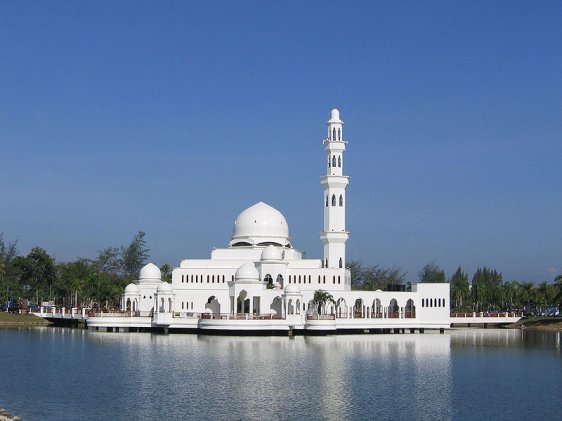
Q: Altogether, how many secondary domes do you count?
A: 6